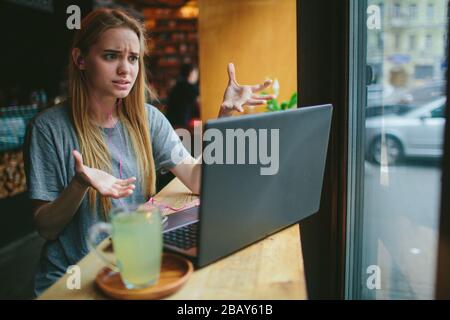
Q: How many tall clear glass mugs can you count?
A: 1